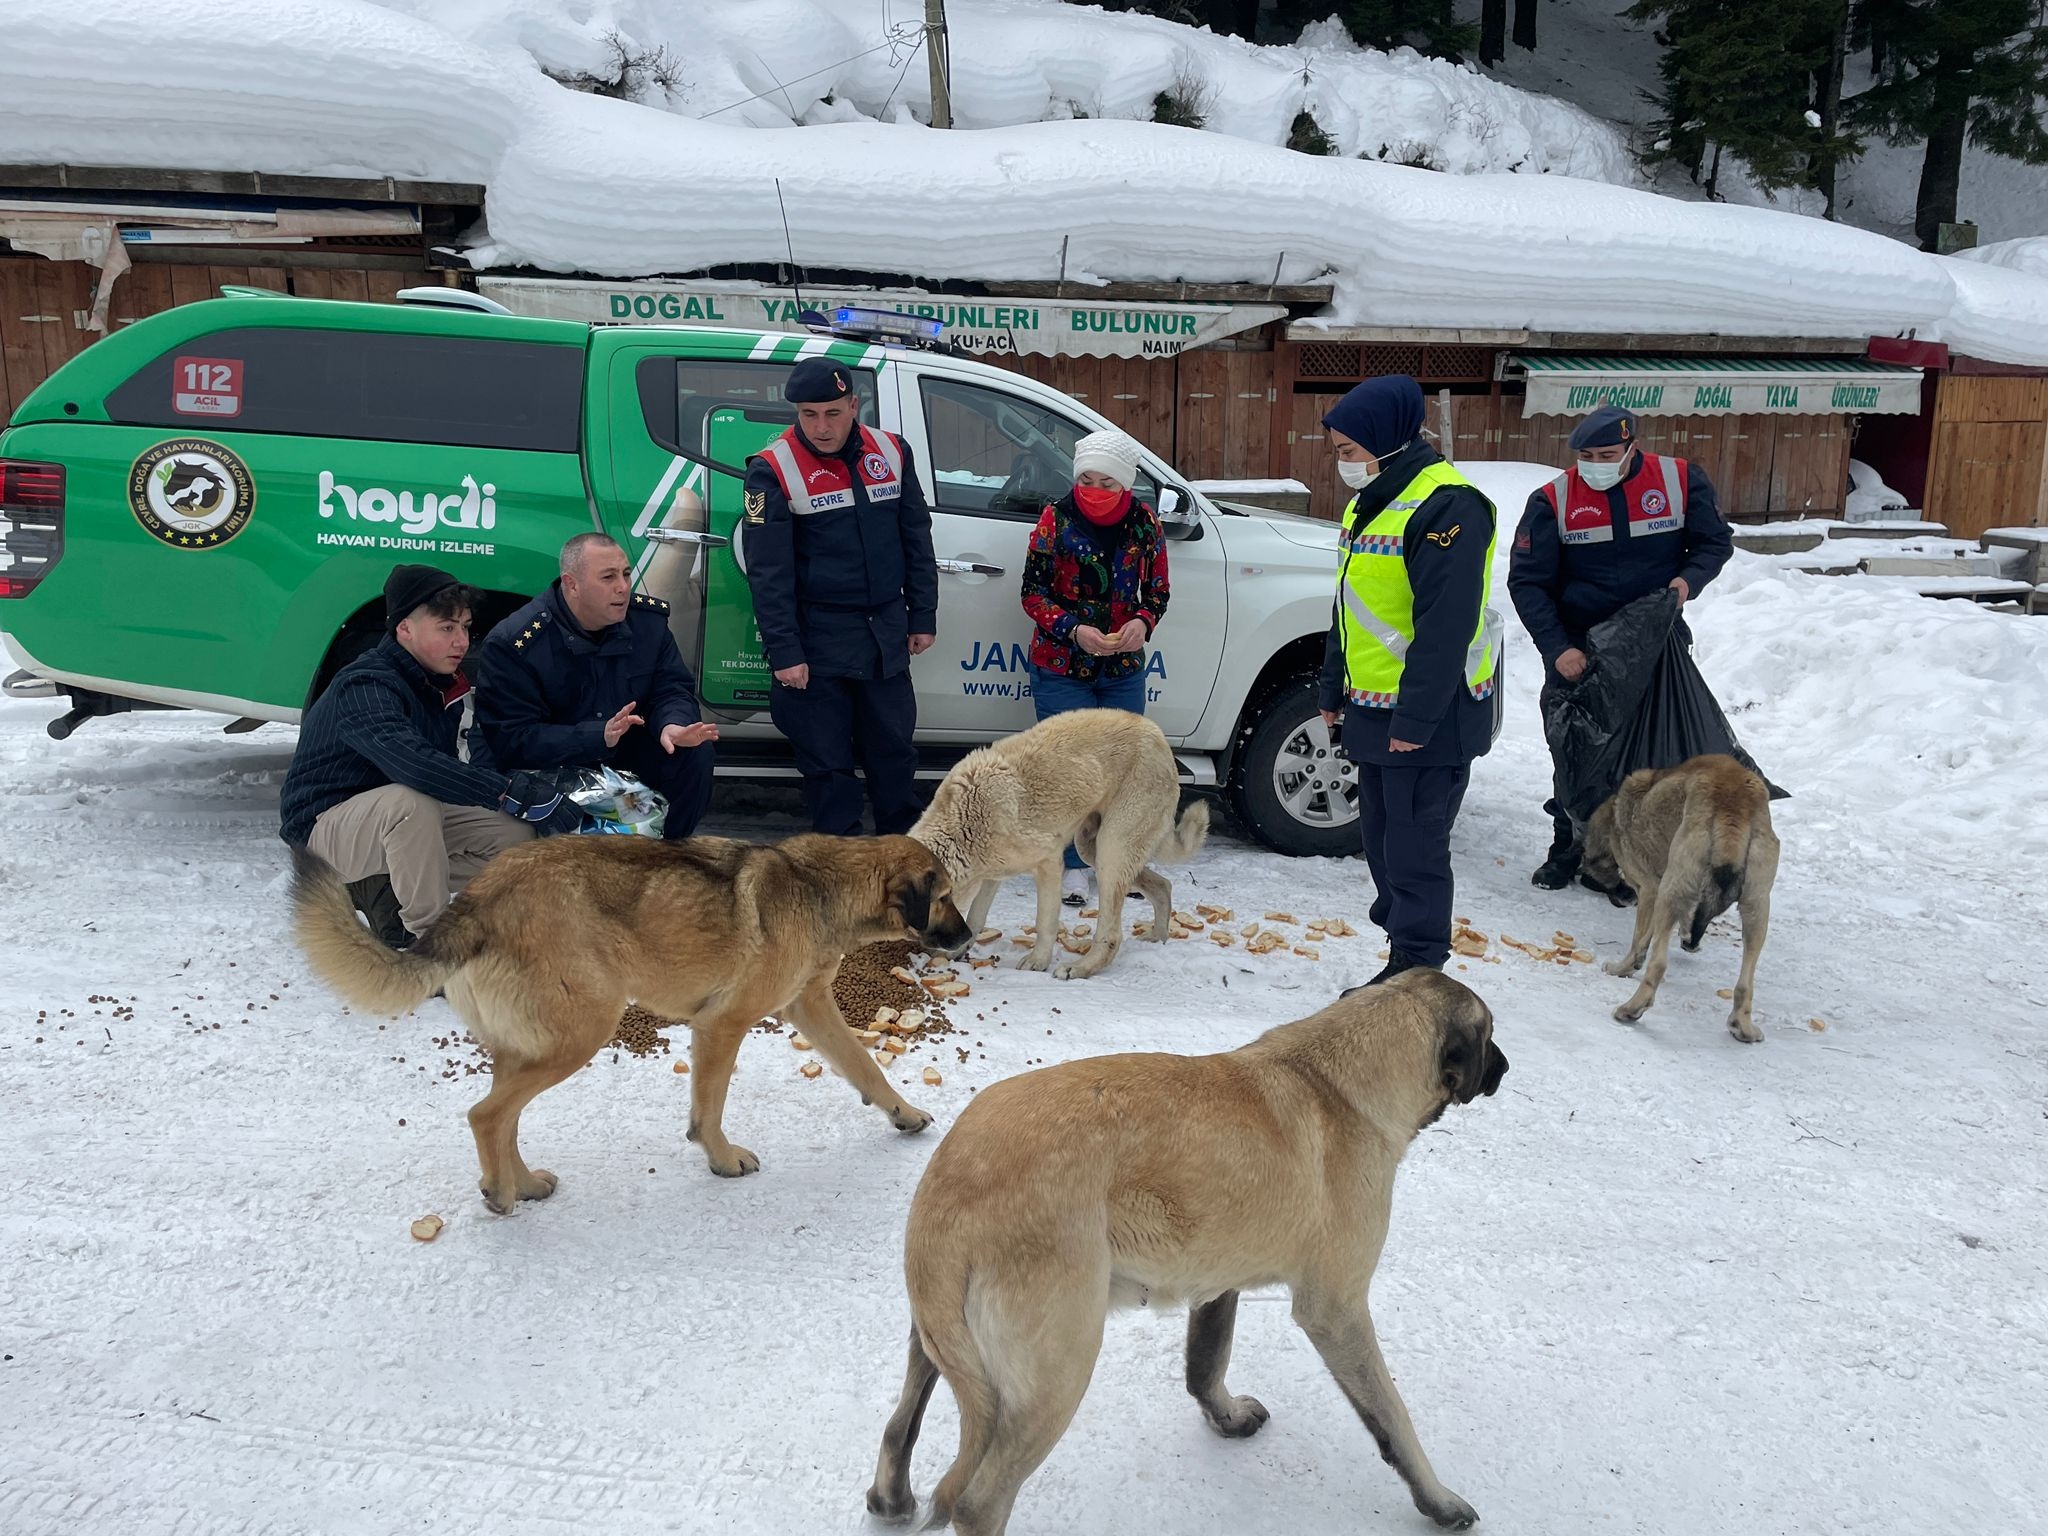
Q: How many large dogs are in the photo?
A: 4